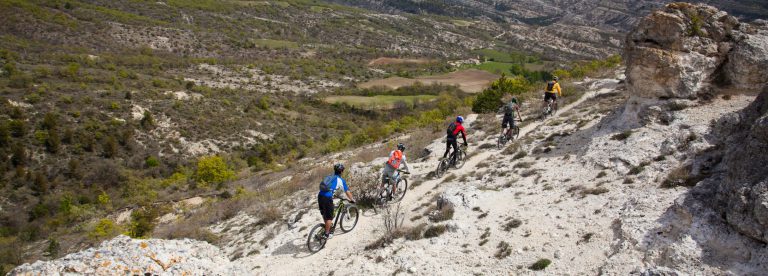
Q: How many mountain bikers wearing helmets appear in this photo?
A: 5